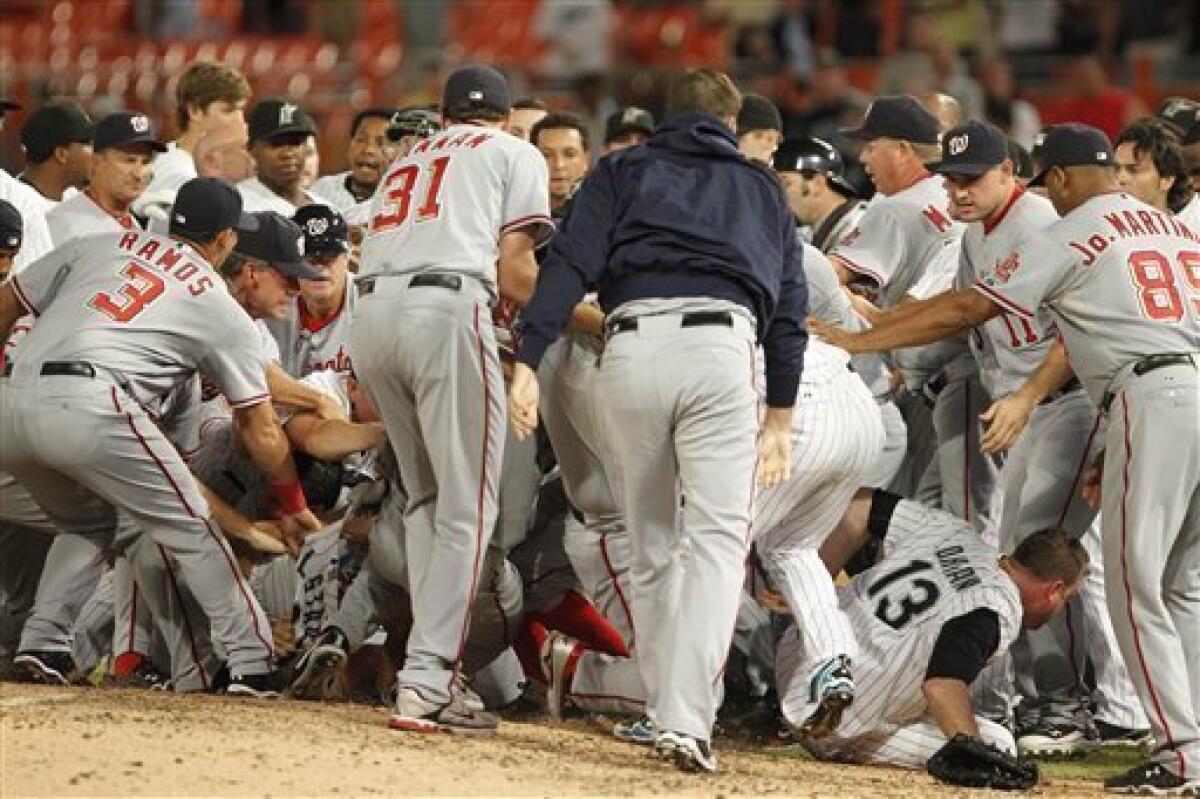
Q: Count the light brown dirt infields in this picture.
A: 1